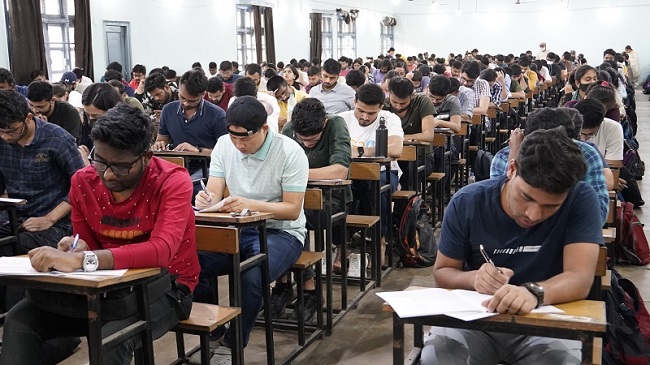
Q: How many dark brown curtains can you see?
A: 5